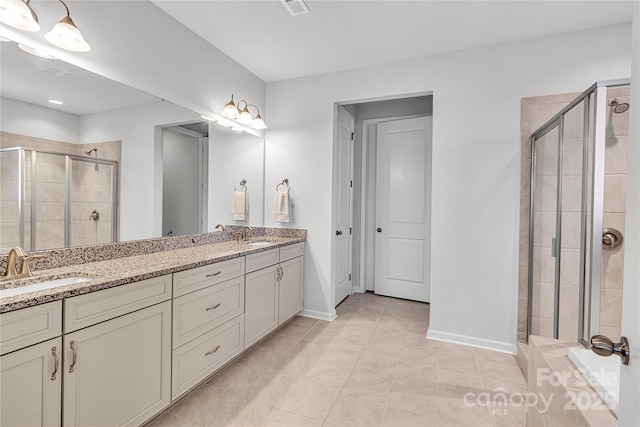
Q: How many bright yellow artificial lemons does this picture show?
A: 0